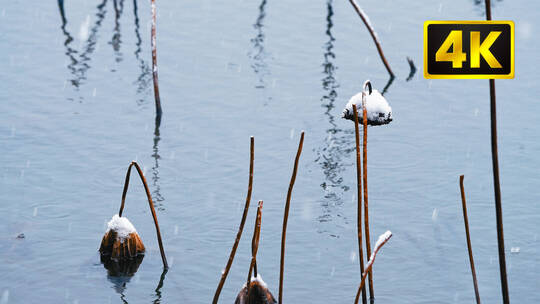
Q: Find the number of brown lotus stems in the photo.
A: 11